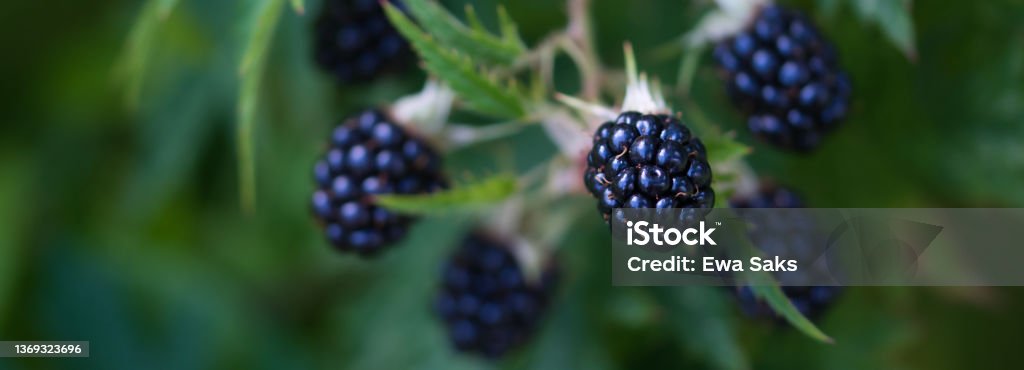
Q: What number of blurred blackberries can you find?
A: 5